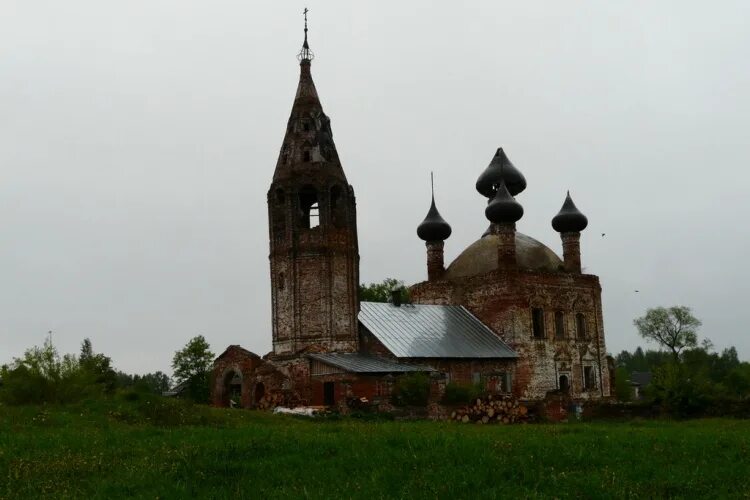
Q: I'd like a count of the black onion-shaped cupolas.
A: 4